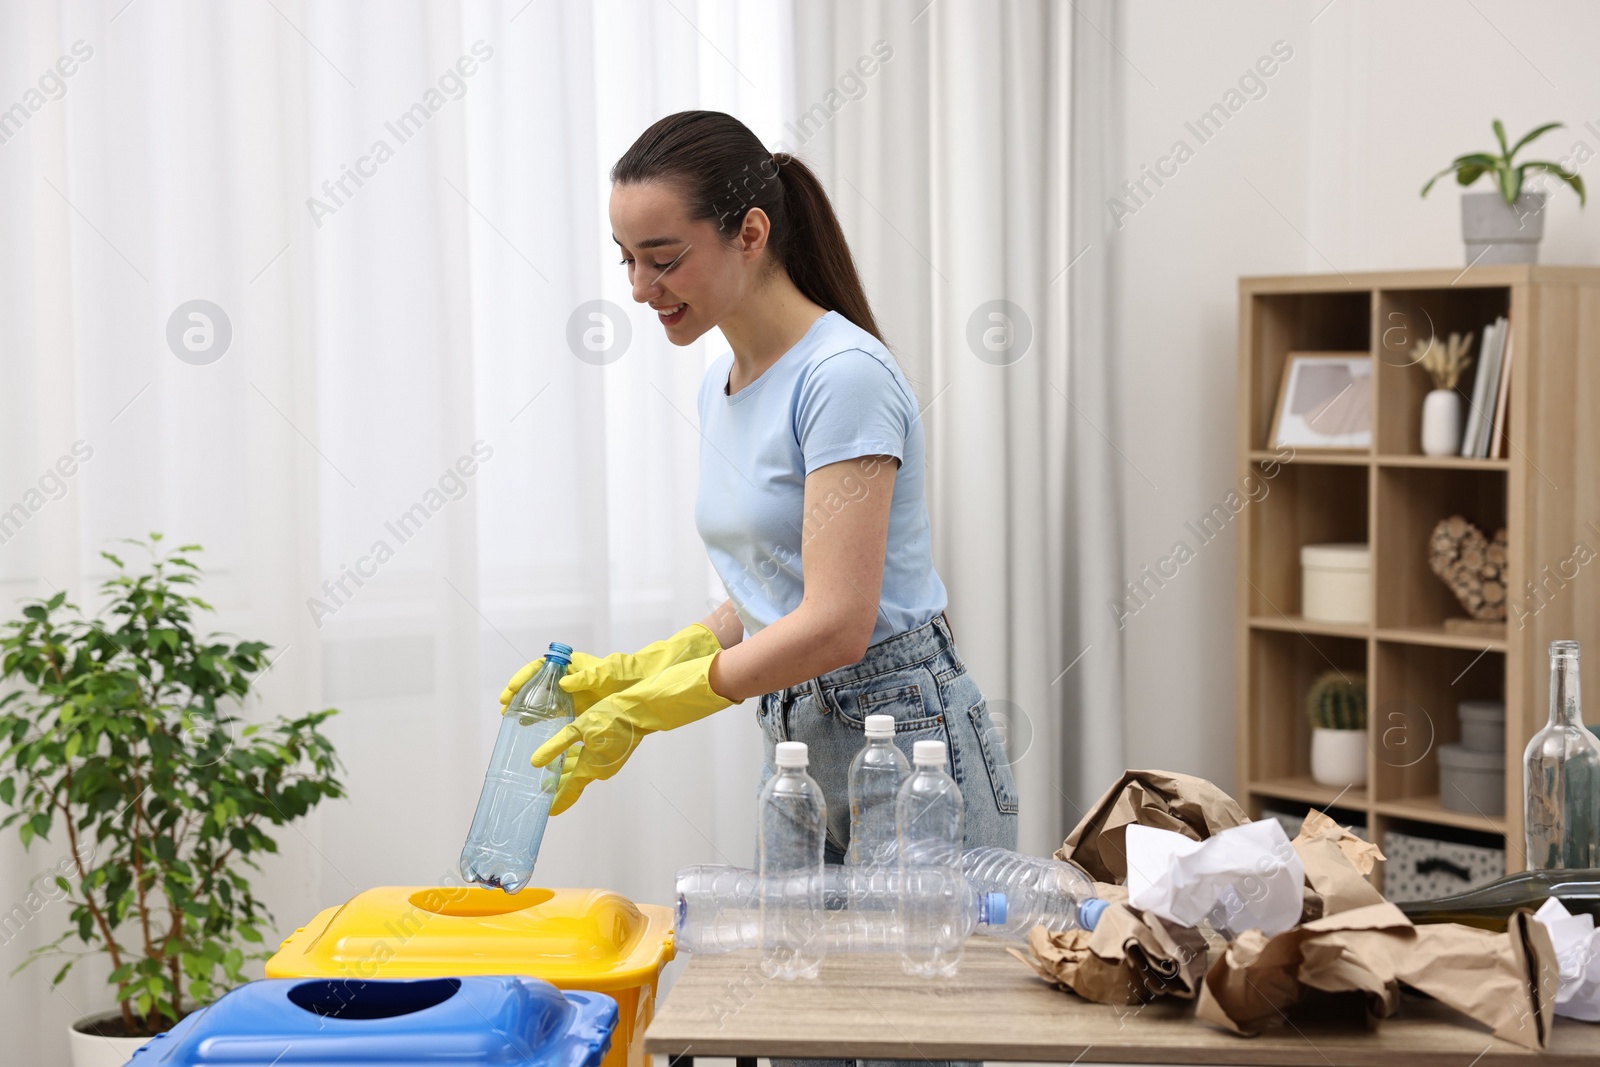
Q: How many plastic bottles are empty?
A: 6